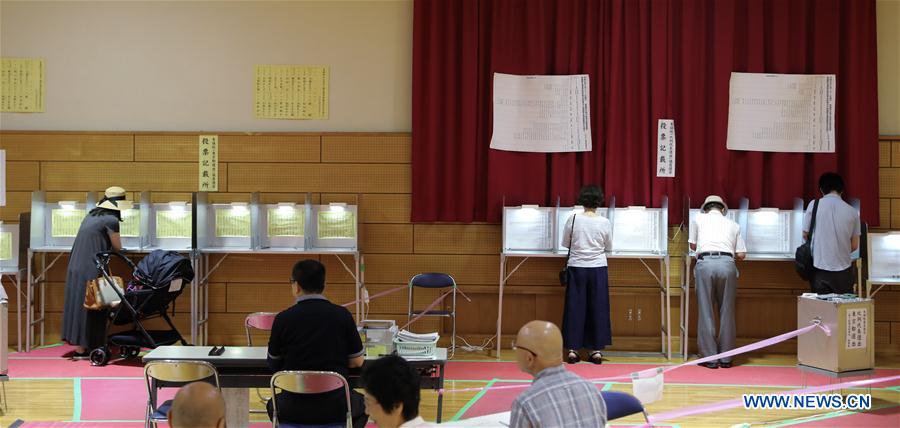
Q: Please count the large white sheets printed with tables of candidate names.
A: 2